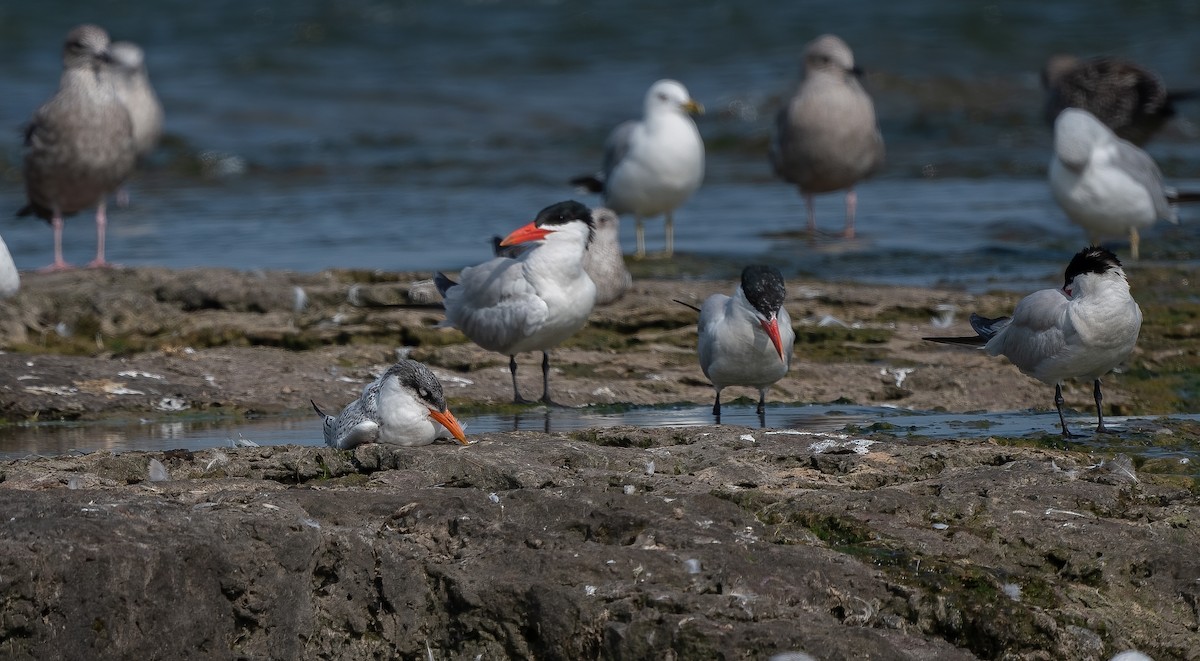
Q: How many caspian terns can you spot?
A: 4